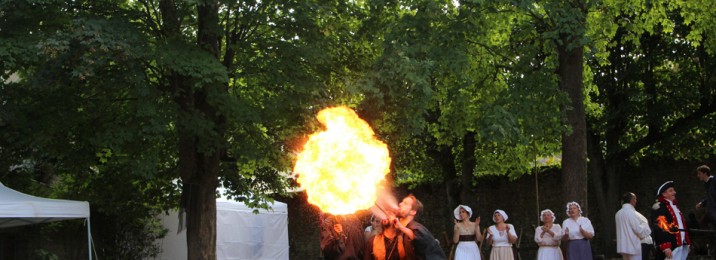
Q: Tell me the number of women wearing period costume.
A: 4